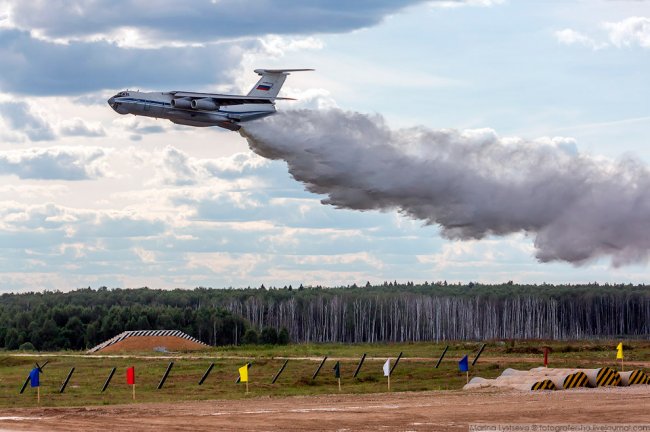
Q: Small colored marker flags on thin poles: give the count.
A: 8